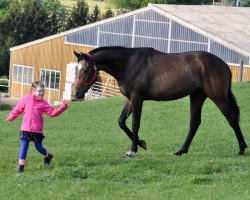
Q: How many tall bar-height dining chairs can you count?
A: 0